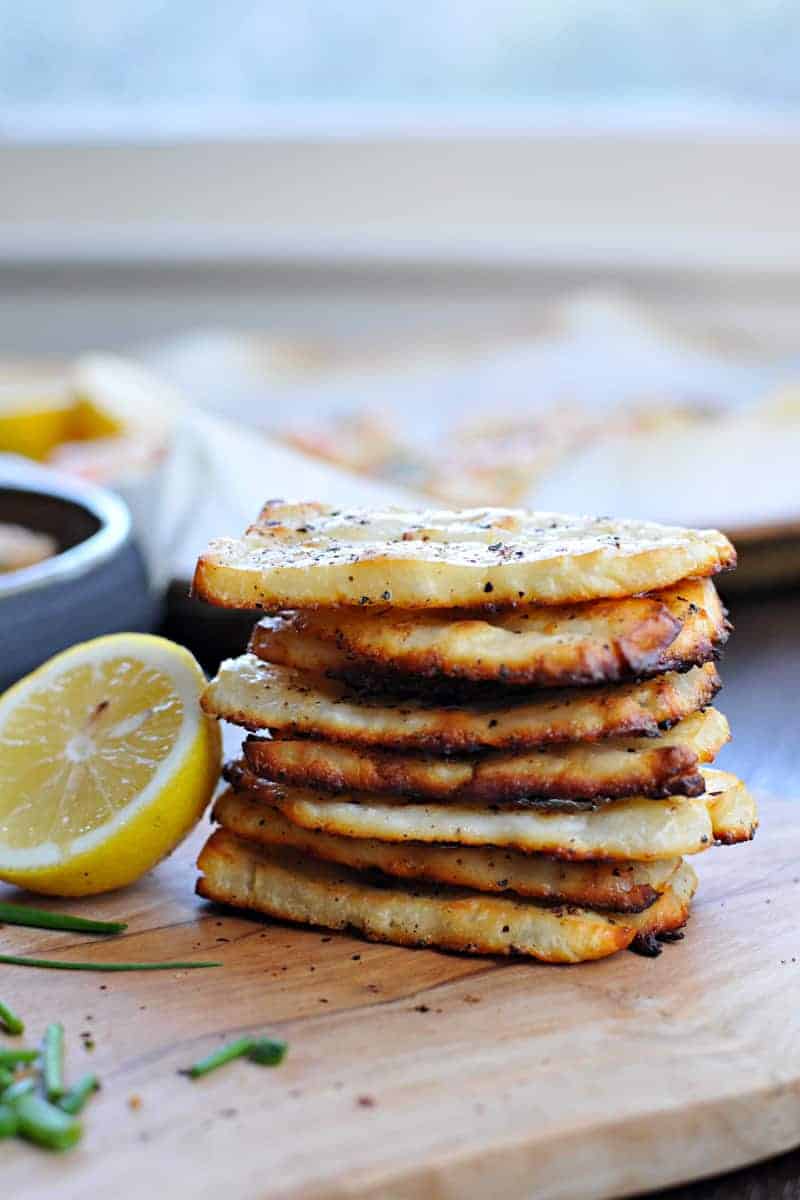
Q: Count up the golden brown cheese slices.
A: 7